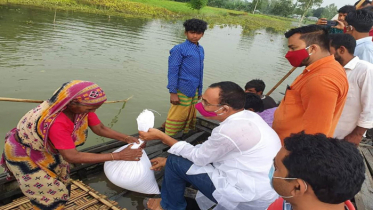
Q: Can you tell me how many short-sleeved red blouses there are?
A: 1